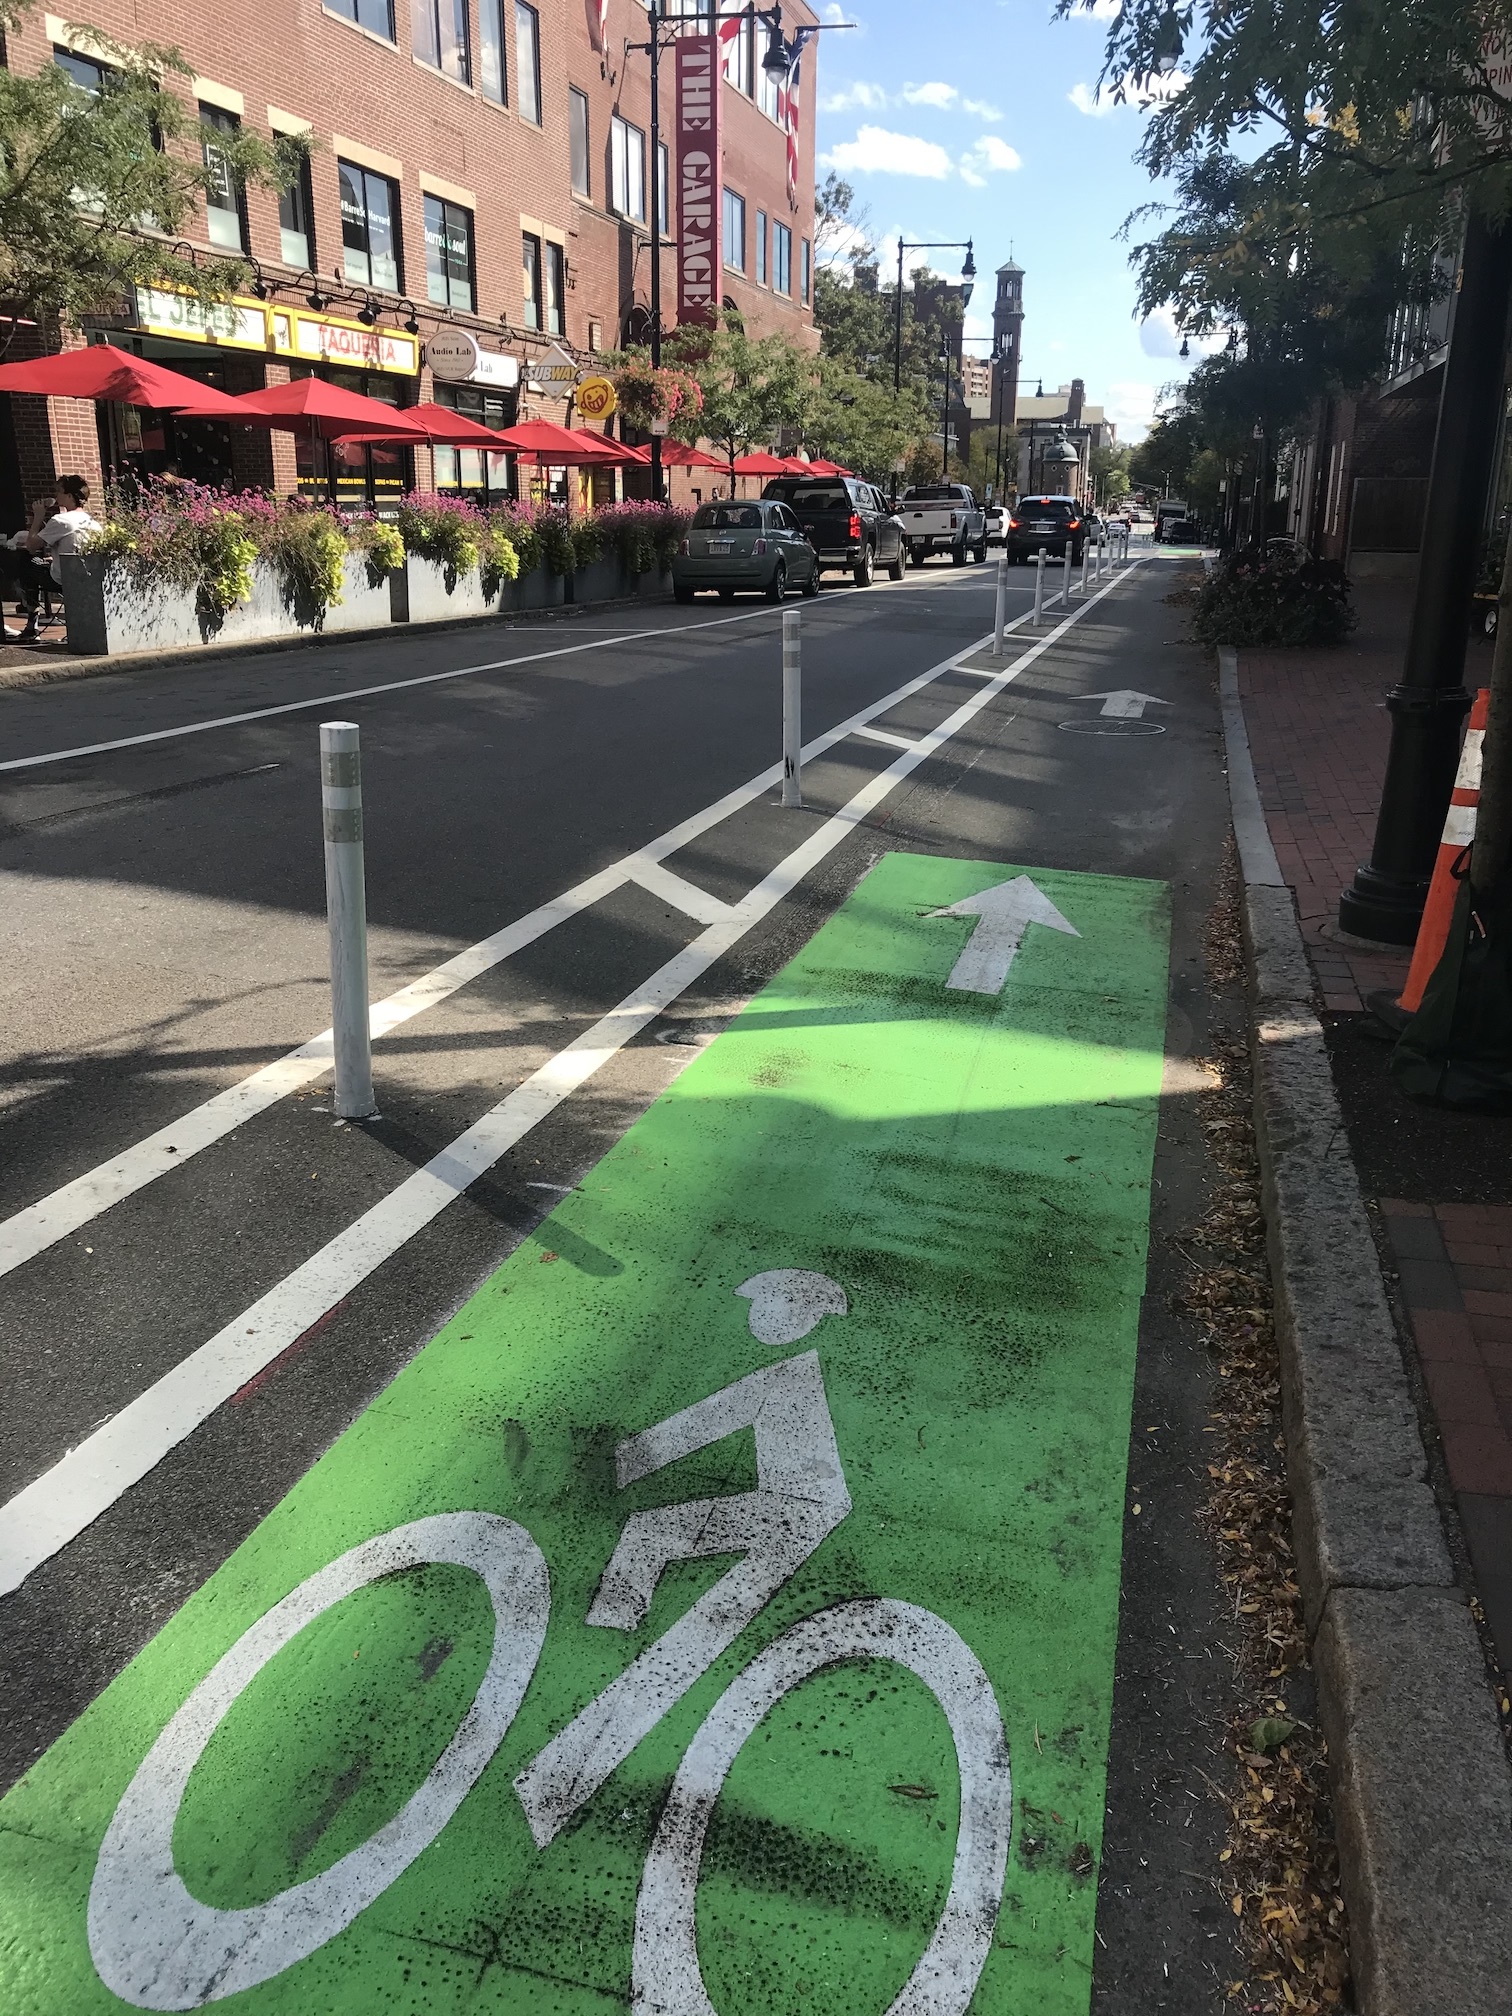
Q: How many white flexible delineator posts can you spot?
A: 10